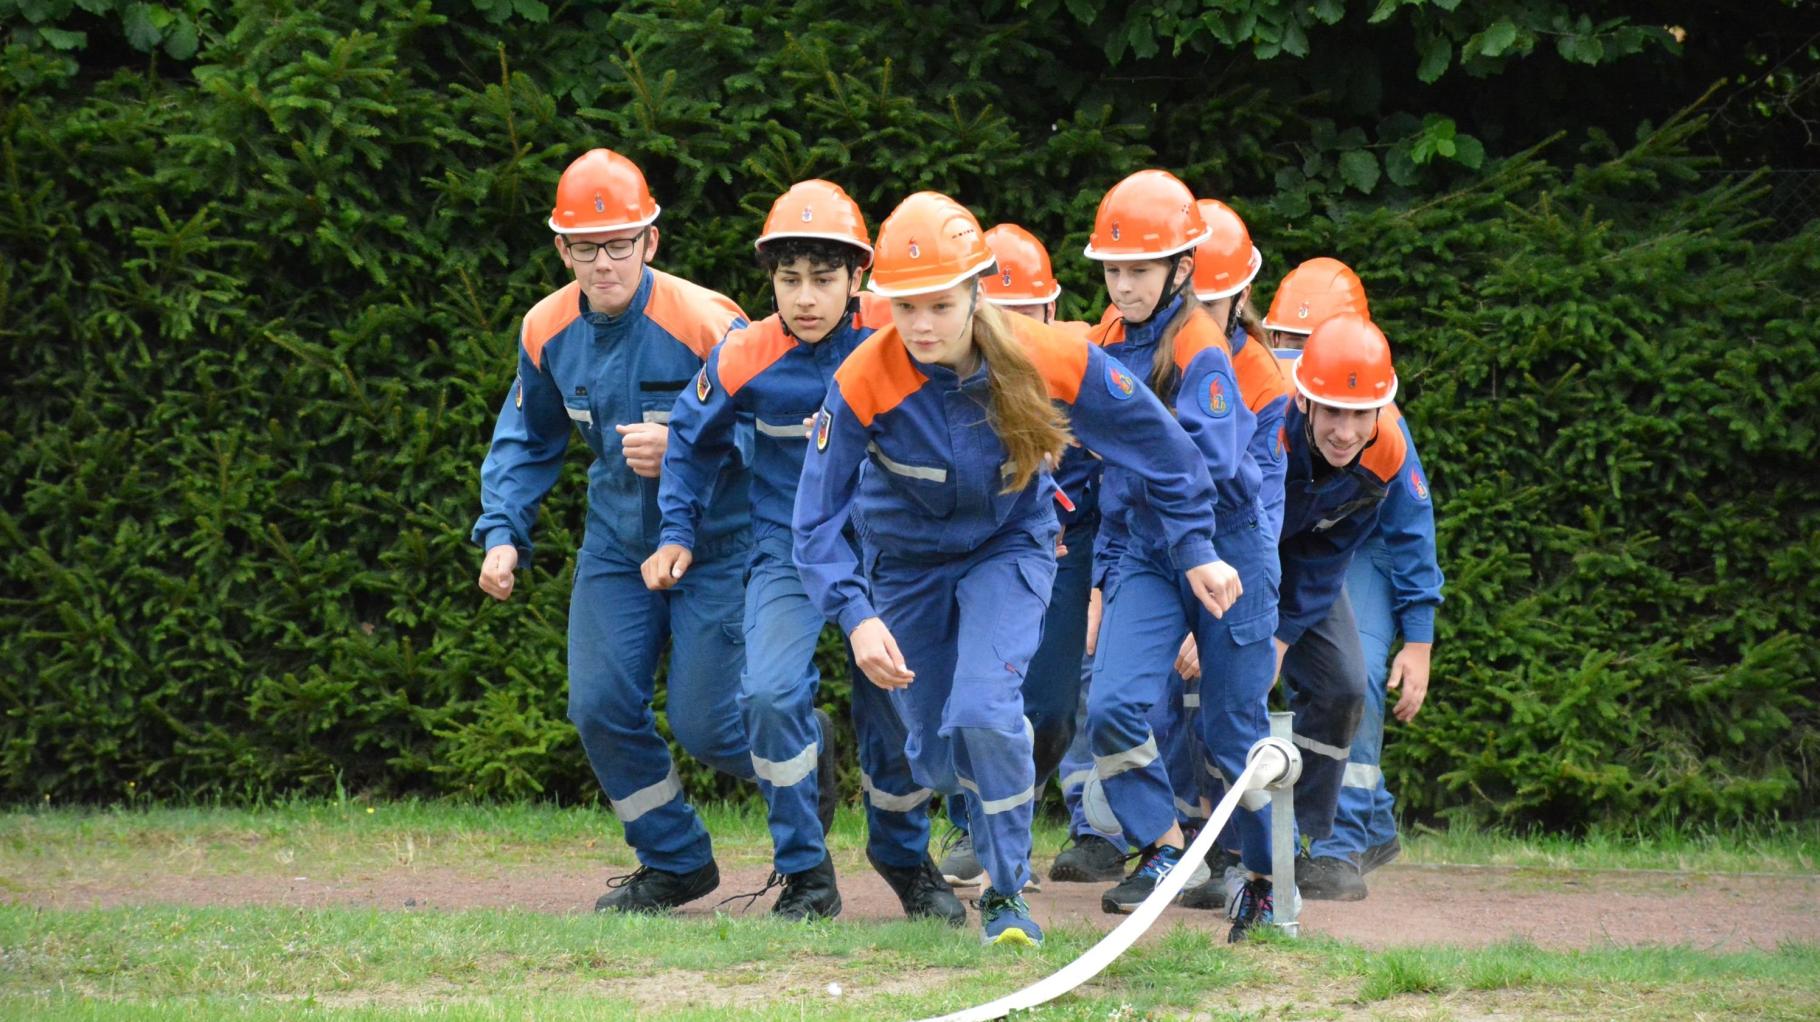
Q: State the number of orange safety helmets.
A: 8